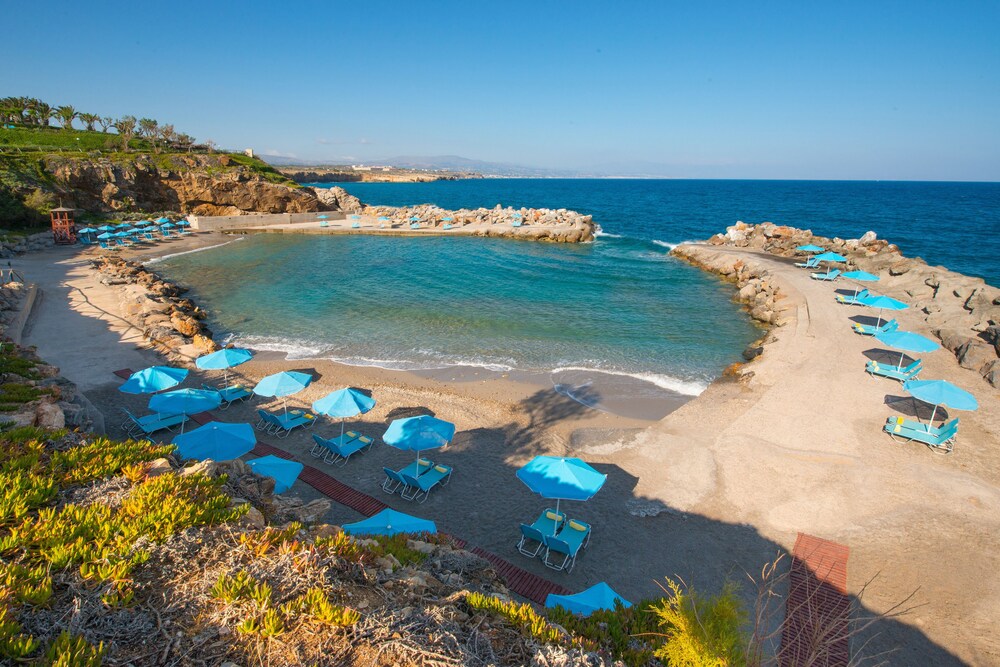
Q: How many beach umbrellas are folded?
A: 0